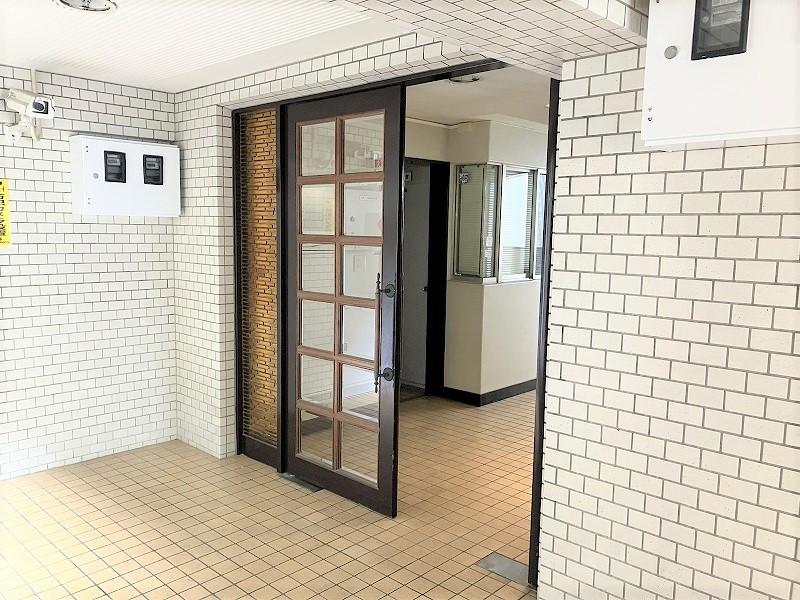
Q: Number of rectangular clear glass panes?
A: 12